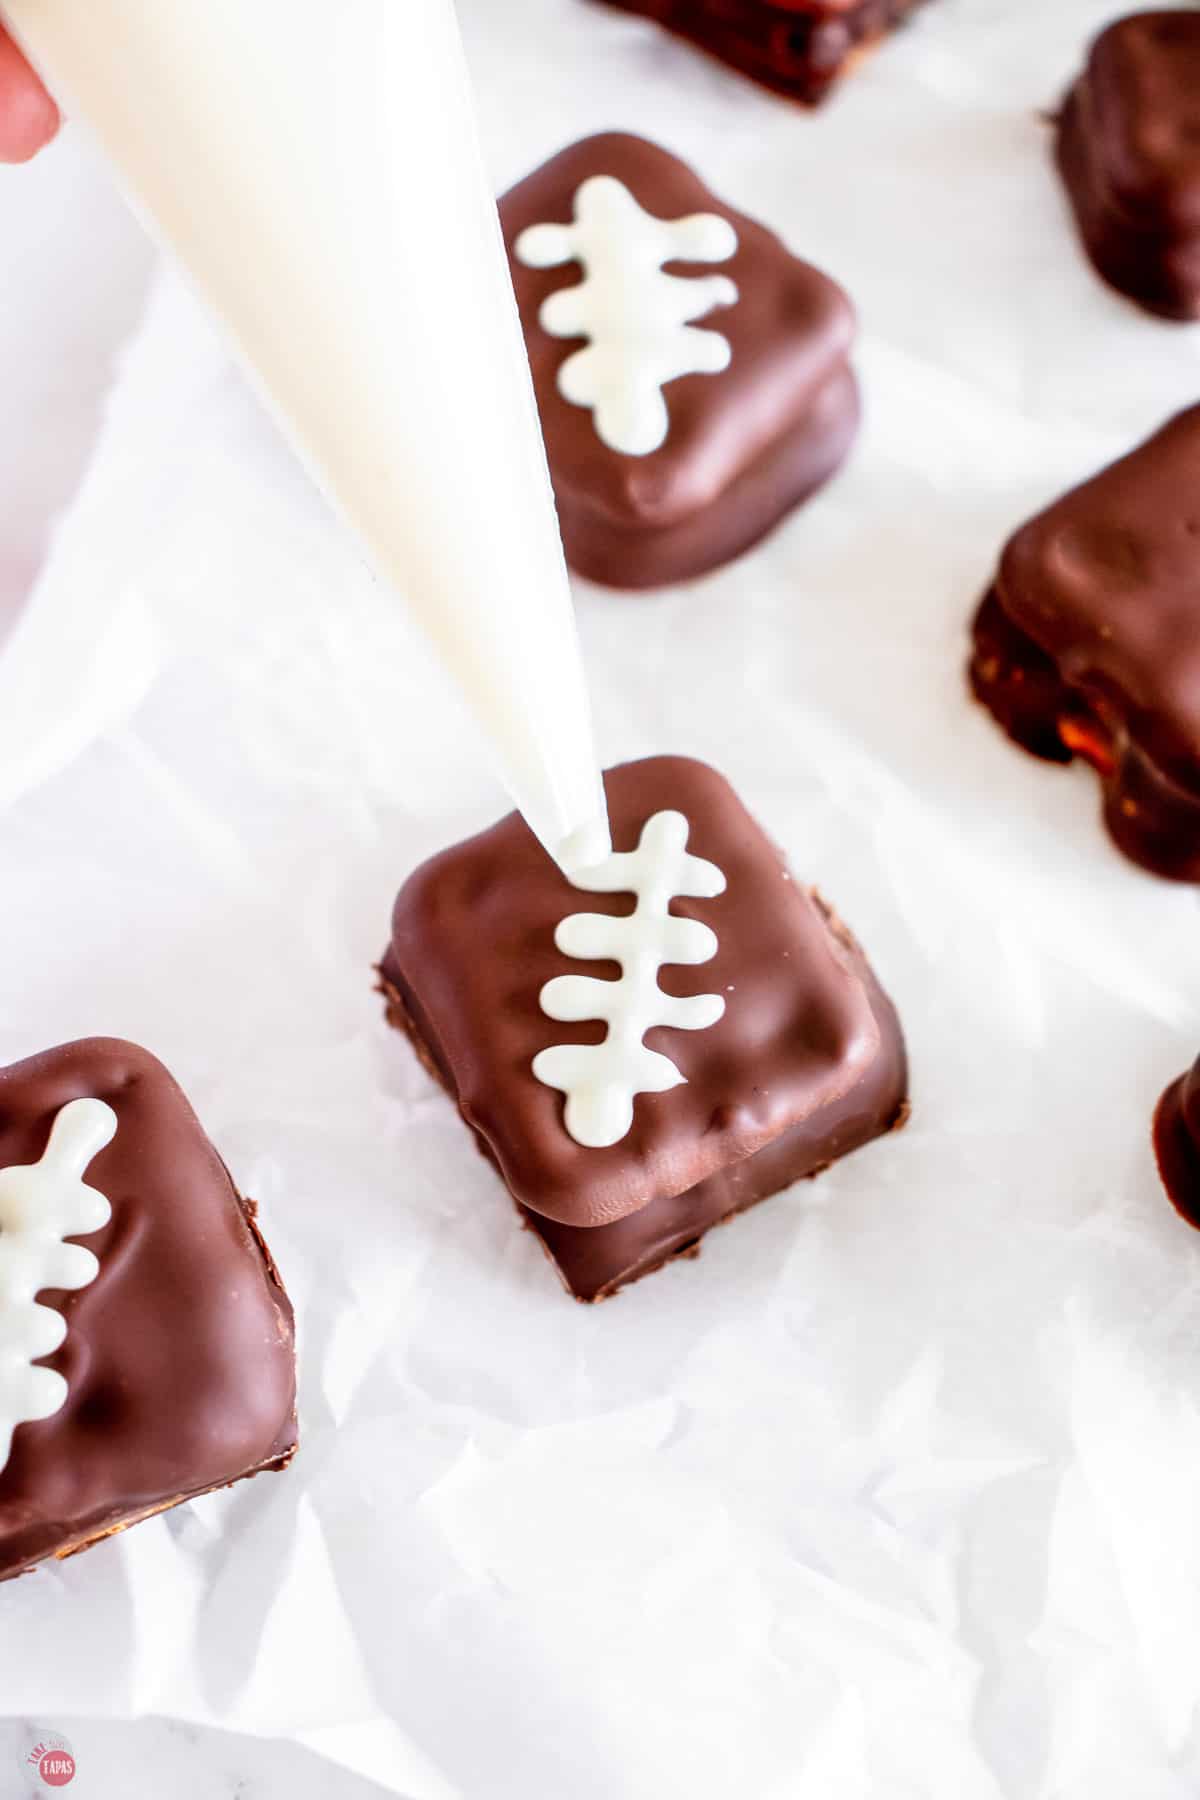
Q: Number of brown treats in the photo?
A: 7